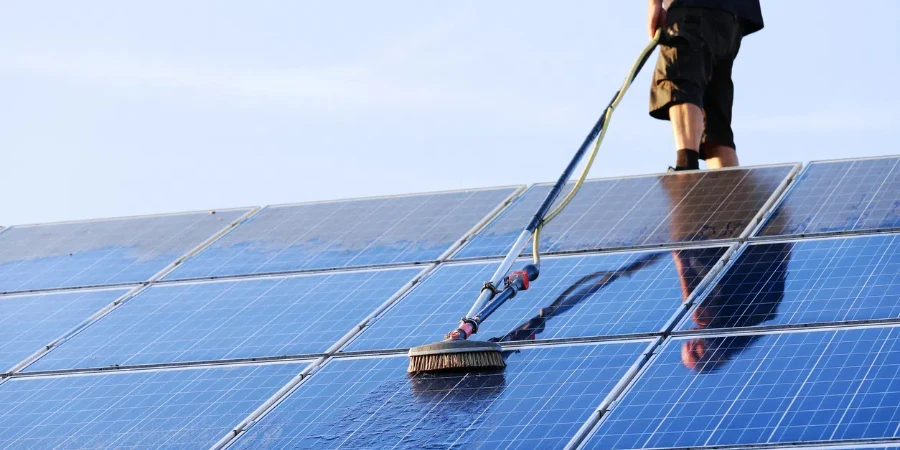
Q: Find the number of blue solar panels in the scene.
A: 11